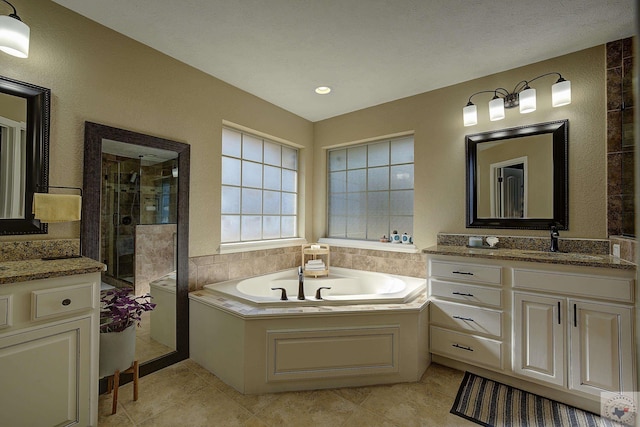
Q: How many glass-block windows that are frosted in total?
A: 2